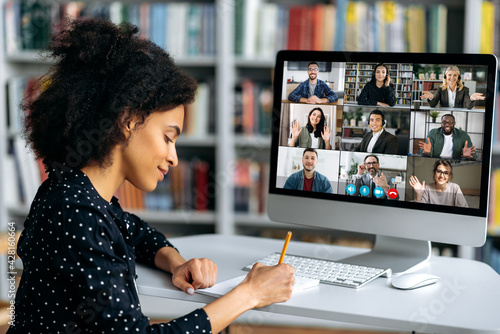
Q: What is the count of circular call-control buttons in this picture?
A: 4